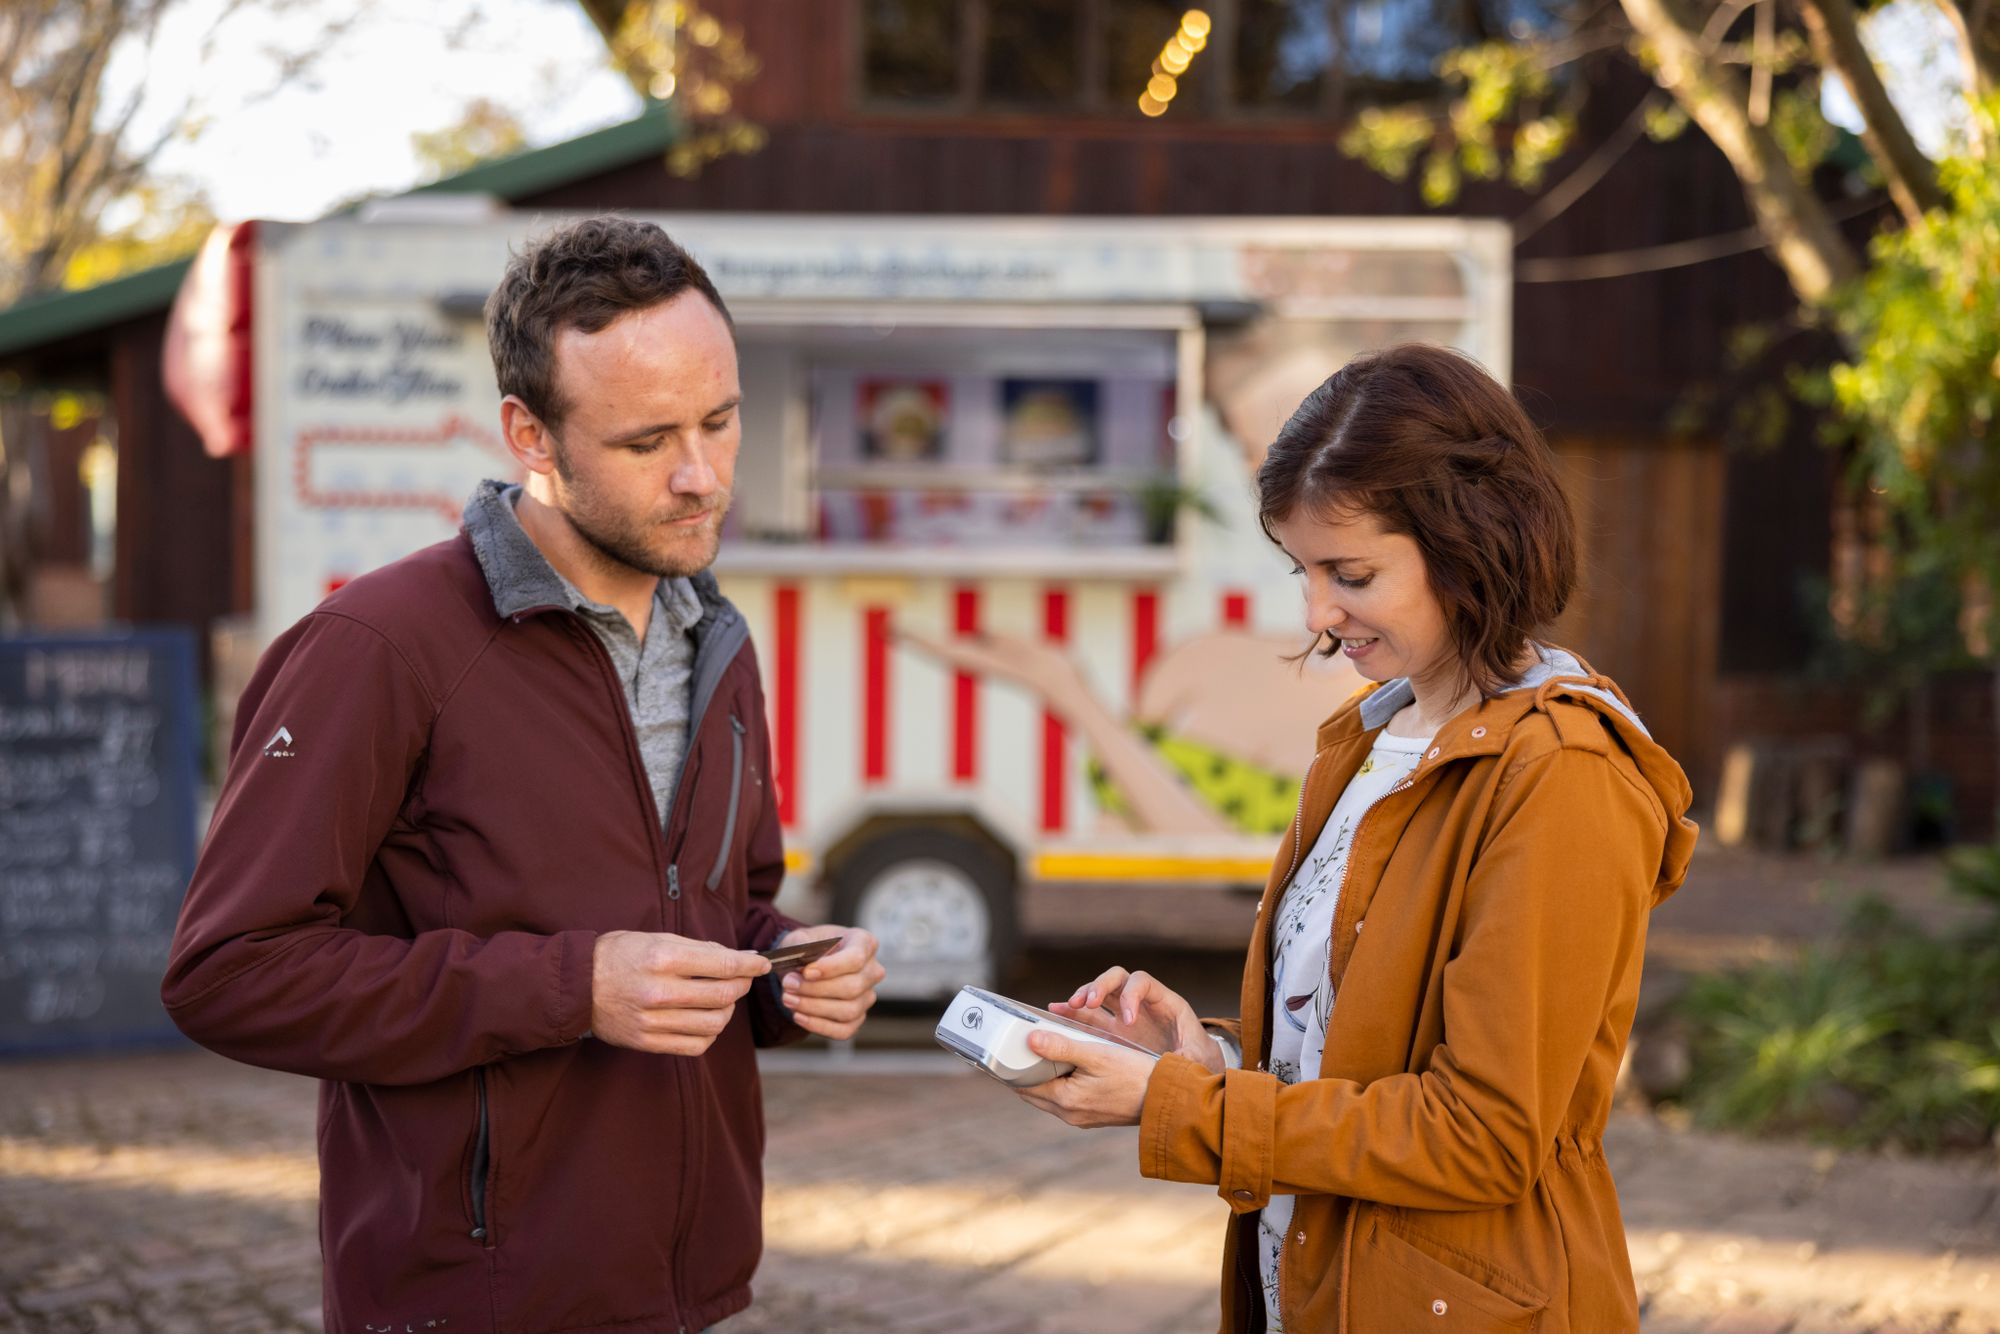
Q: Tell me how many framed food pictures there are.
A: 2